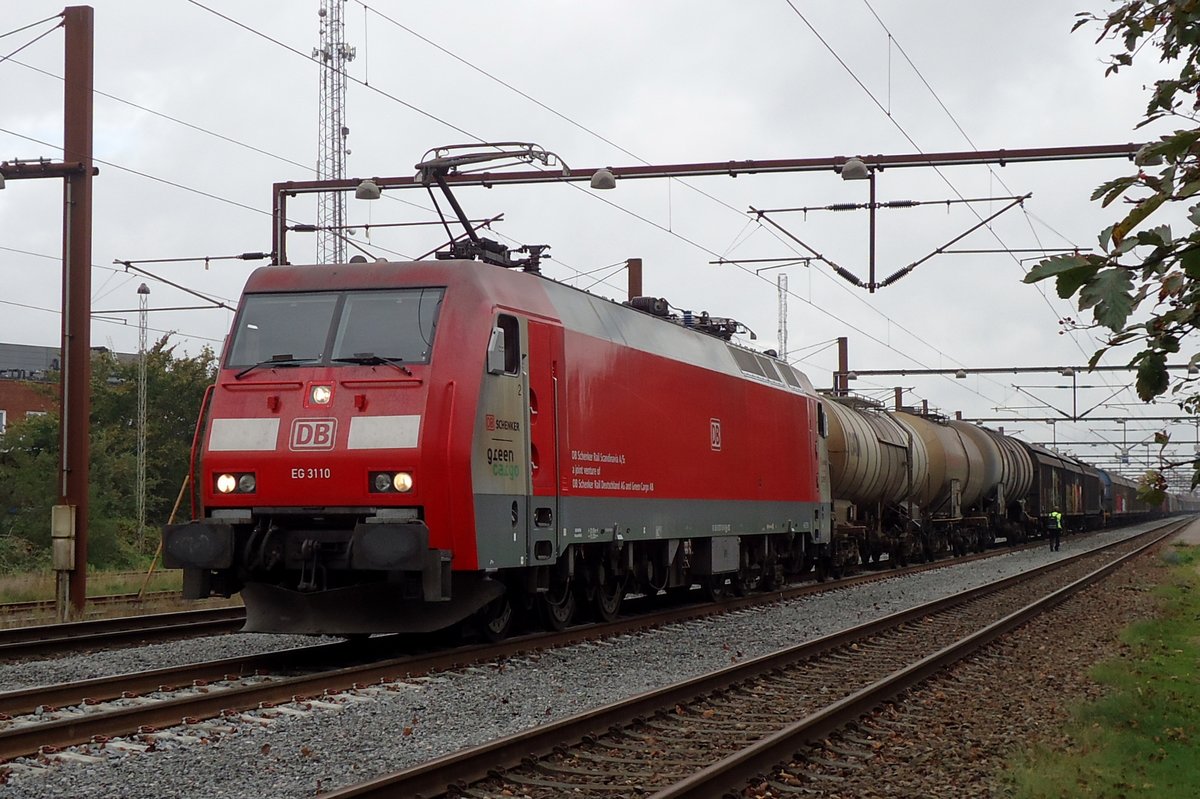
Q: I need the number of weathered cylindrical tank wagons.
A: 3